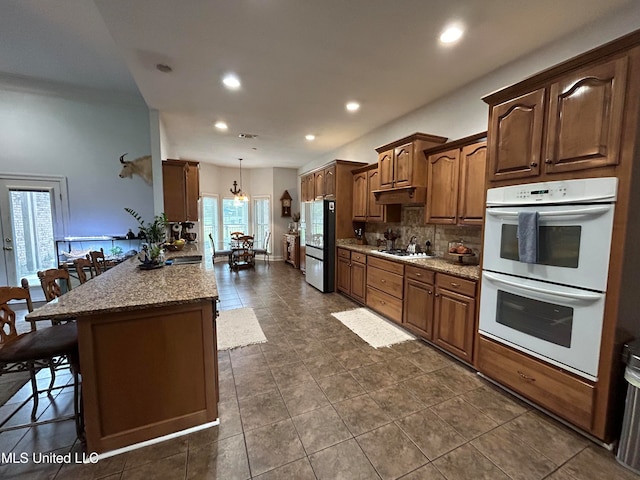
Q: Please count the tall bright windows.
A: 3